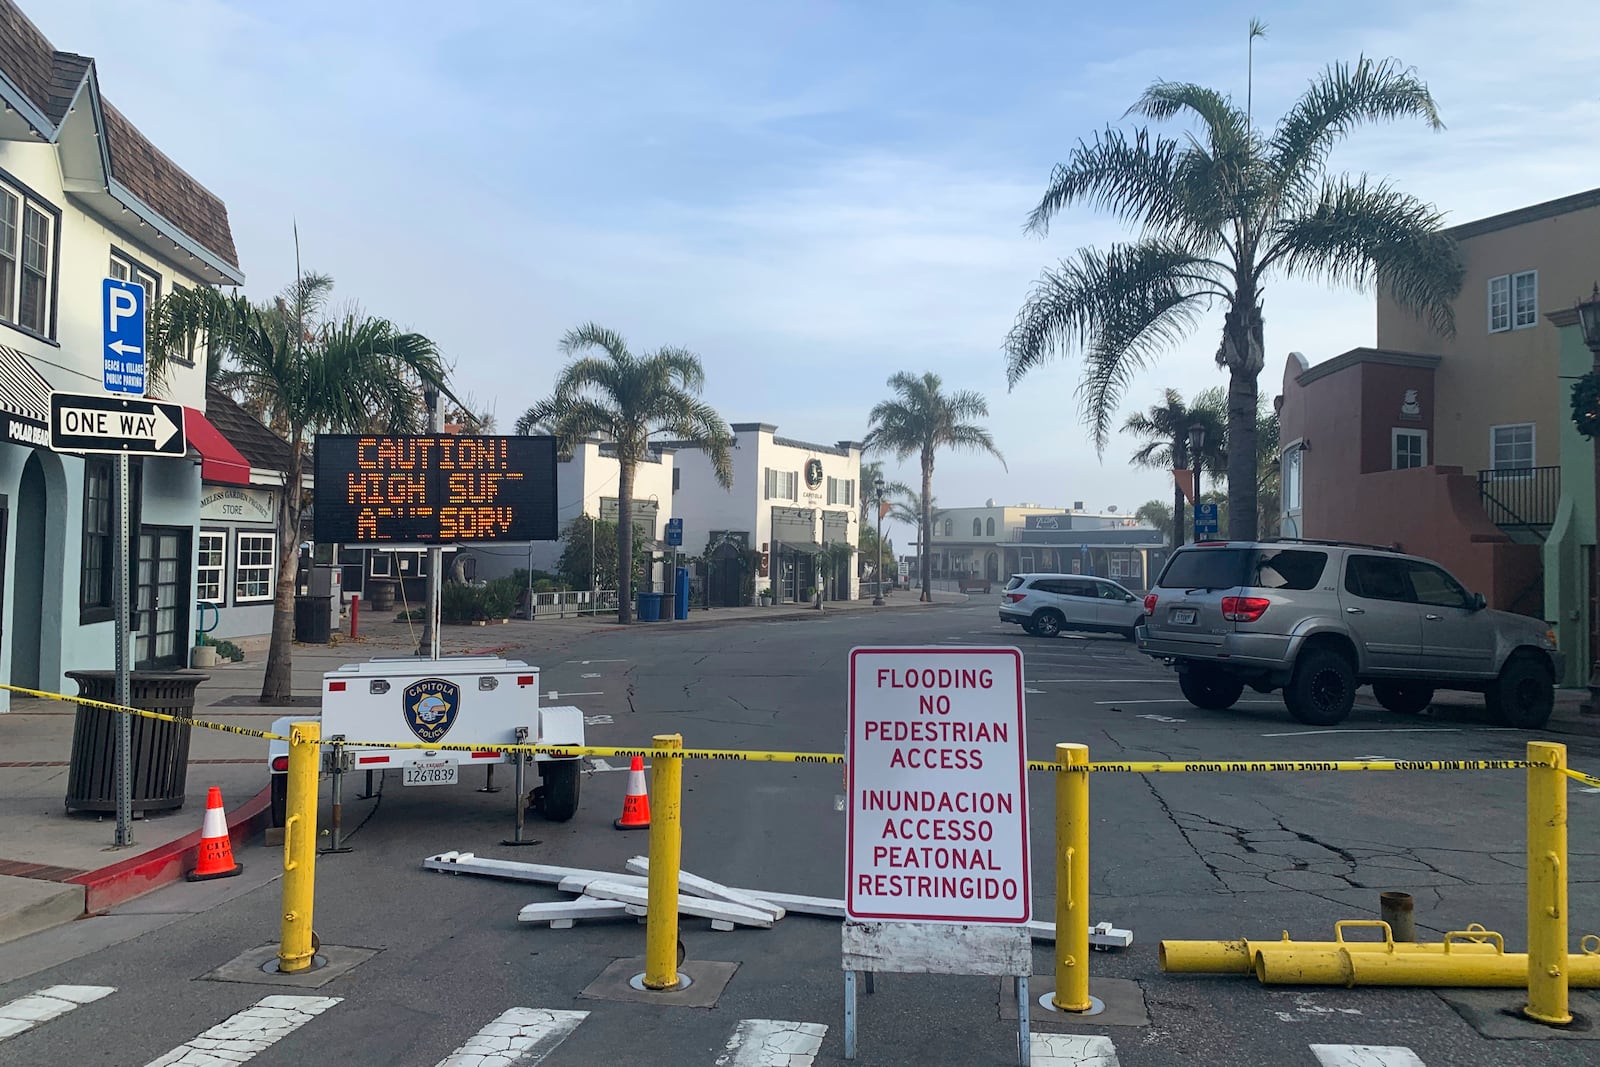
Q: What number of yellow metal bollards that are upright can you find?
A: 4